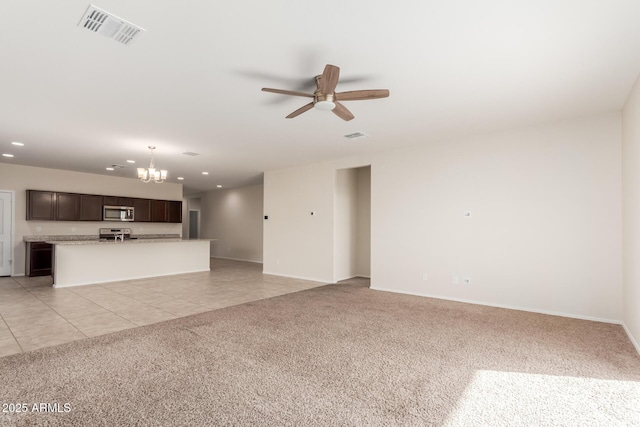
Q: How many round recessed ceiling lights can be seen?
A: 7